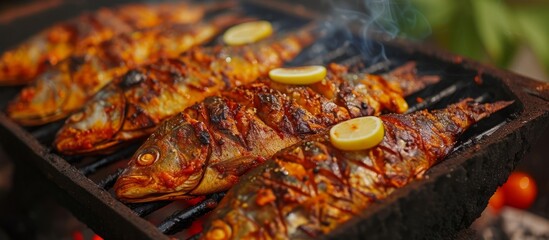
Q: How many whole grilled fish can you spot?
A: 5